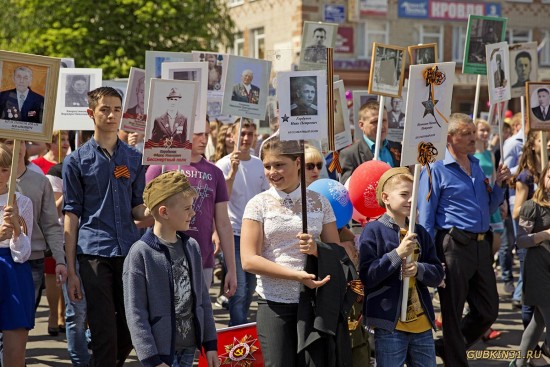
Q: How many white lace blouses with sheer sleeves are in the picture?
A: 1